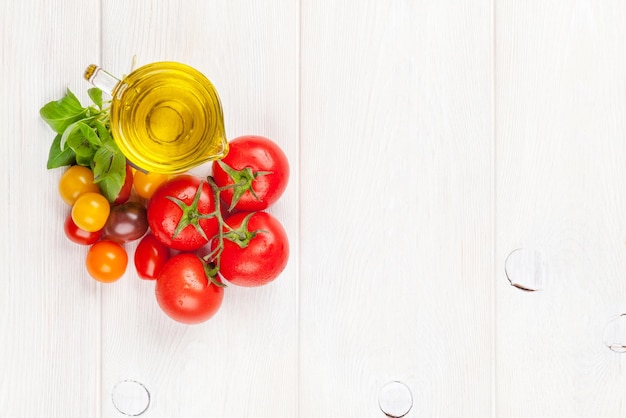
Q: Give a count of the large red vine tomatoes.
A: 4